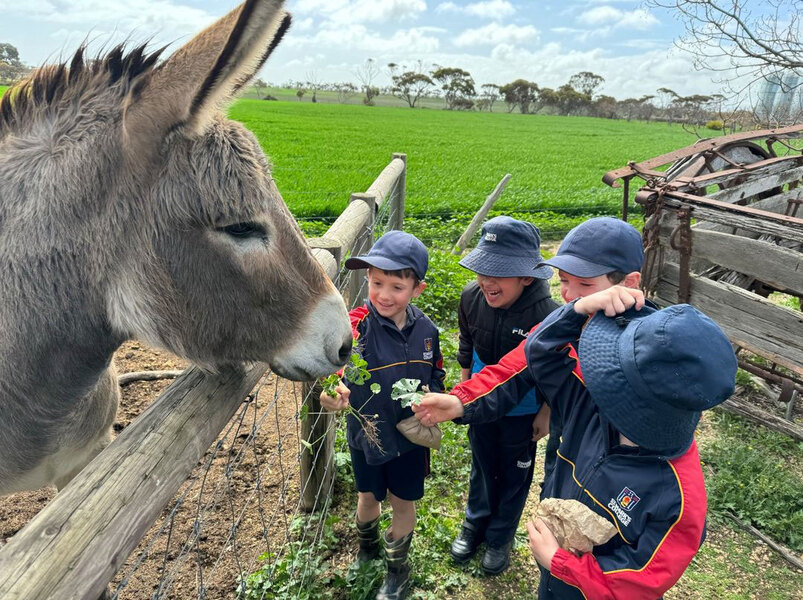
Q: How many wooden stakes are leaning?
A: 1